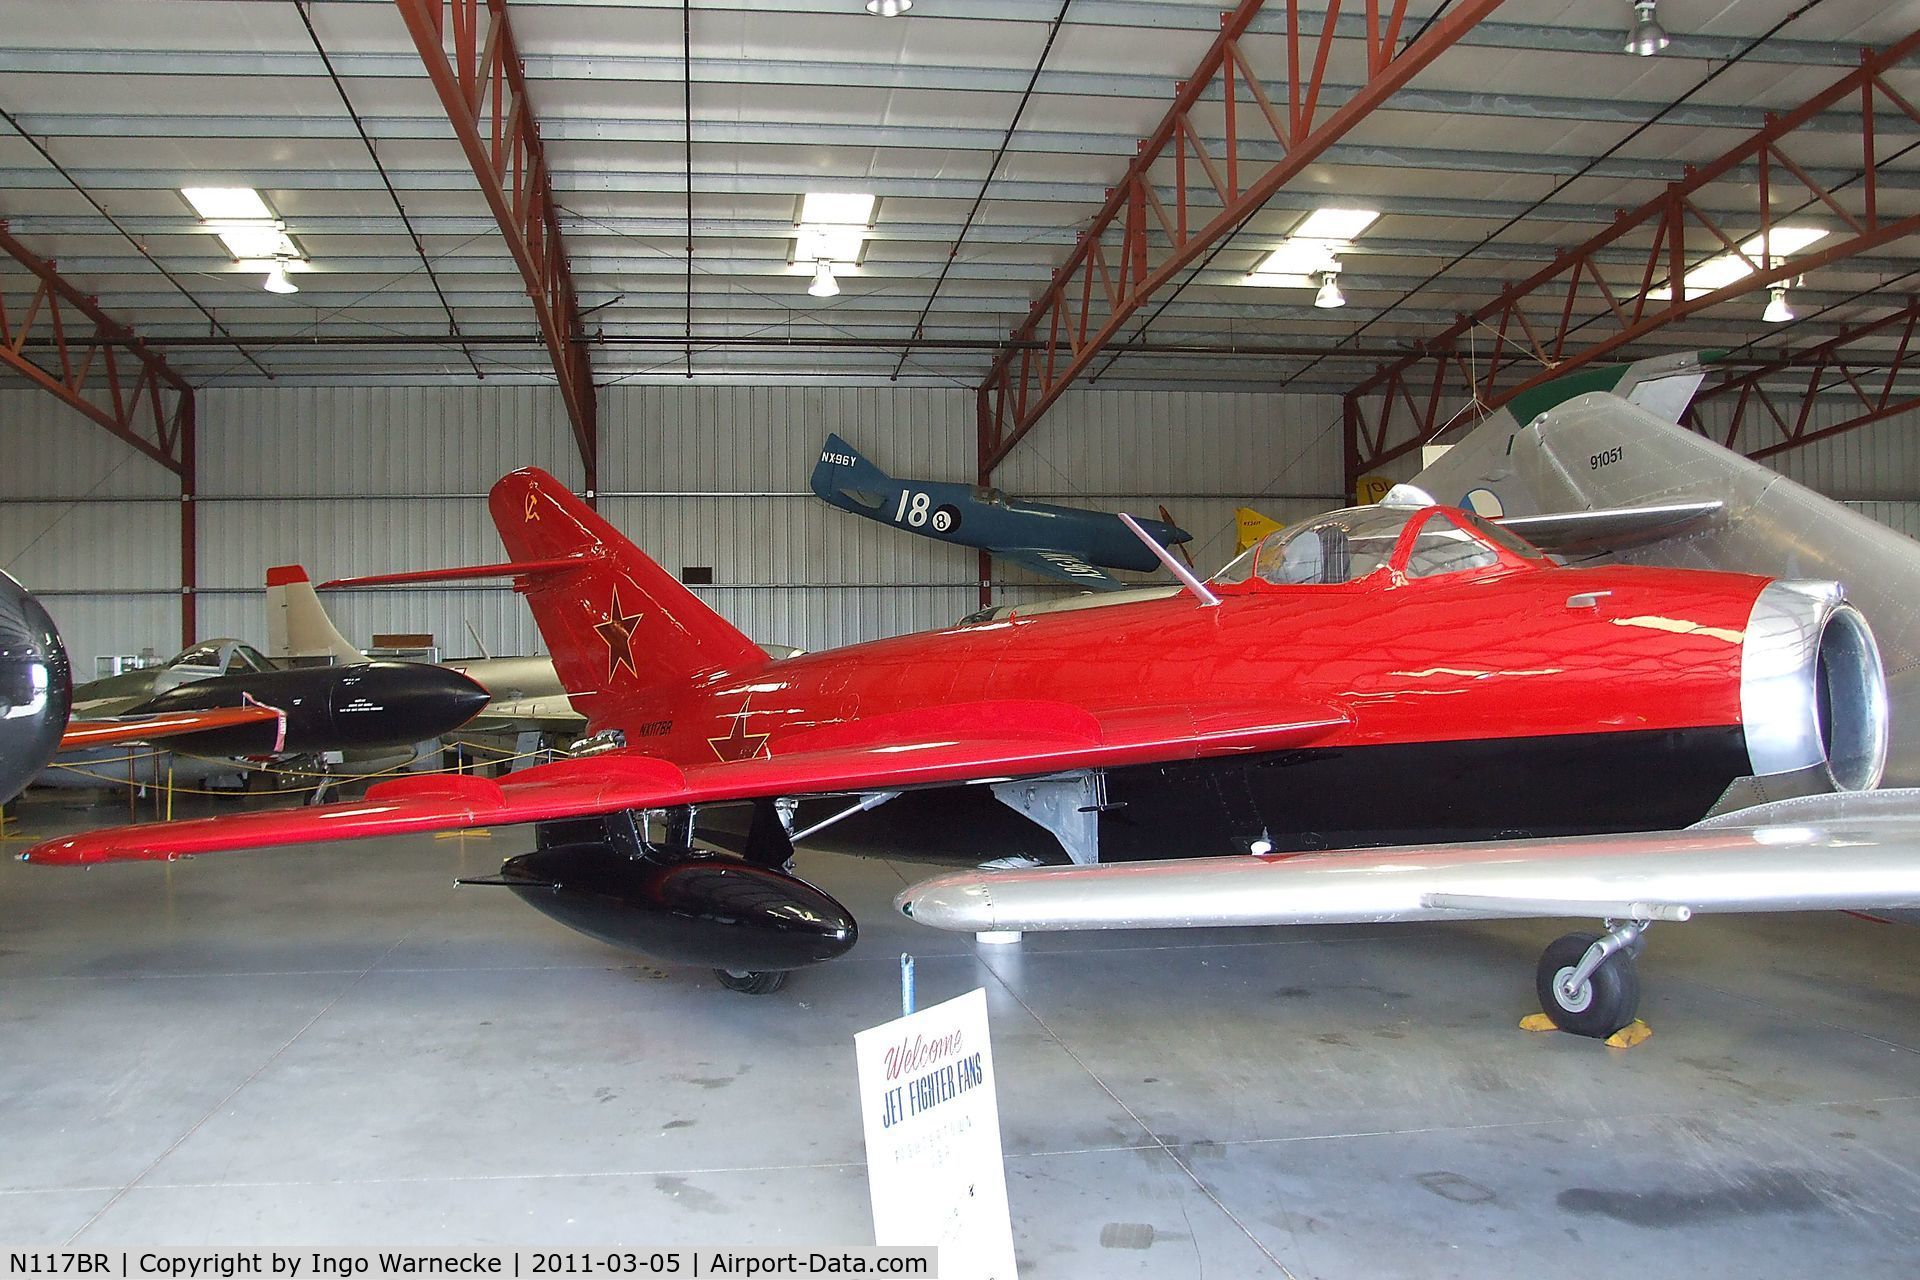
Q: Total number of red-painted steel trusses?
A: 5